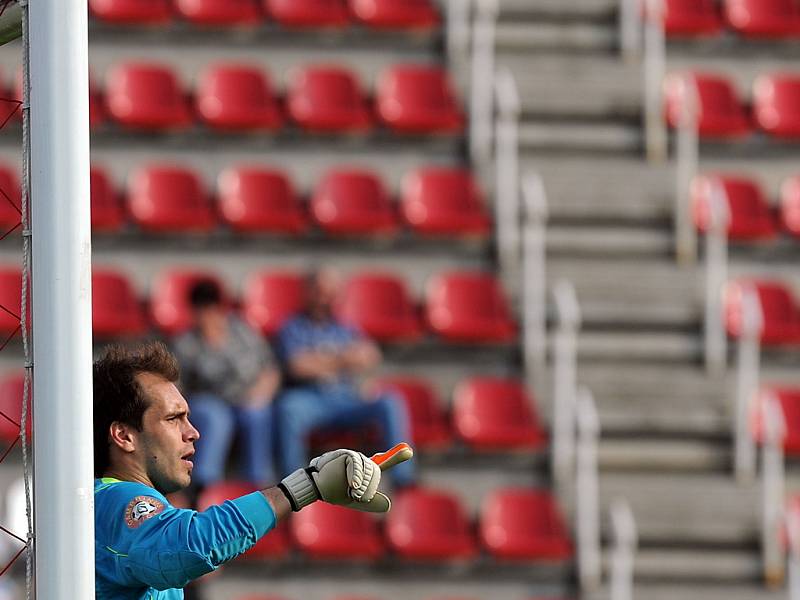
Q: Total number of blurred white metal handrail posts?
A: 14